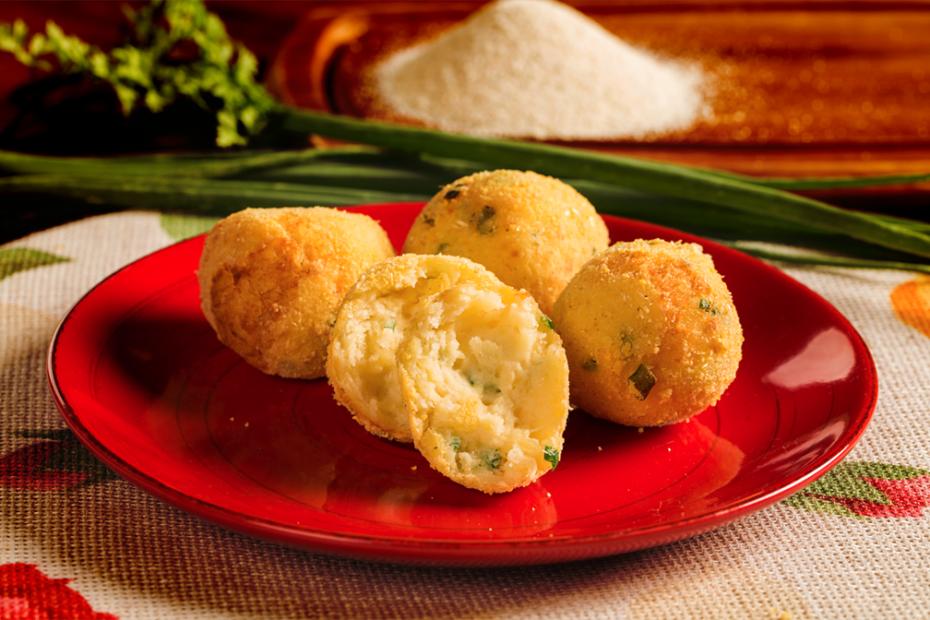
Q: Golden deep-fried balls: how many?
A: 4